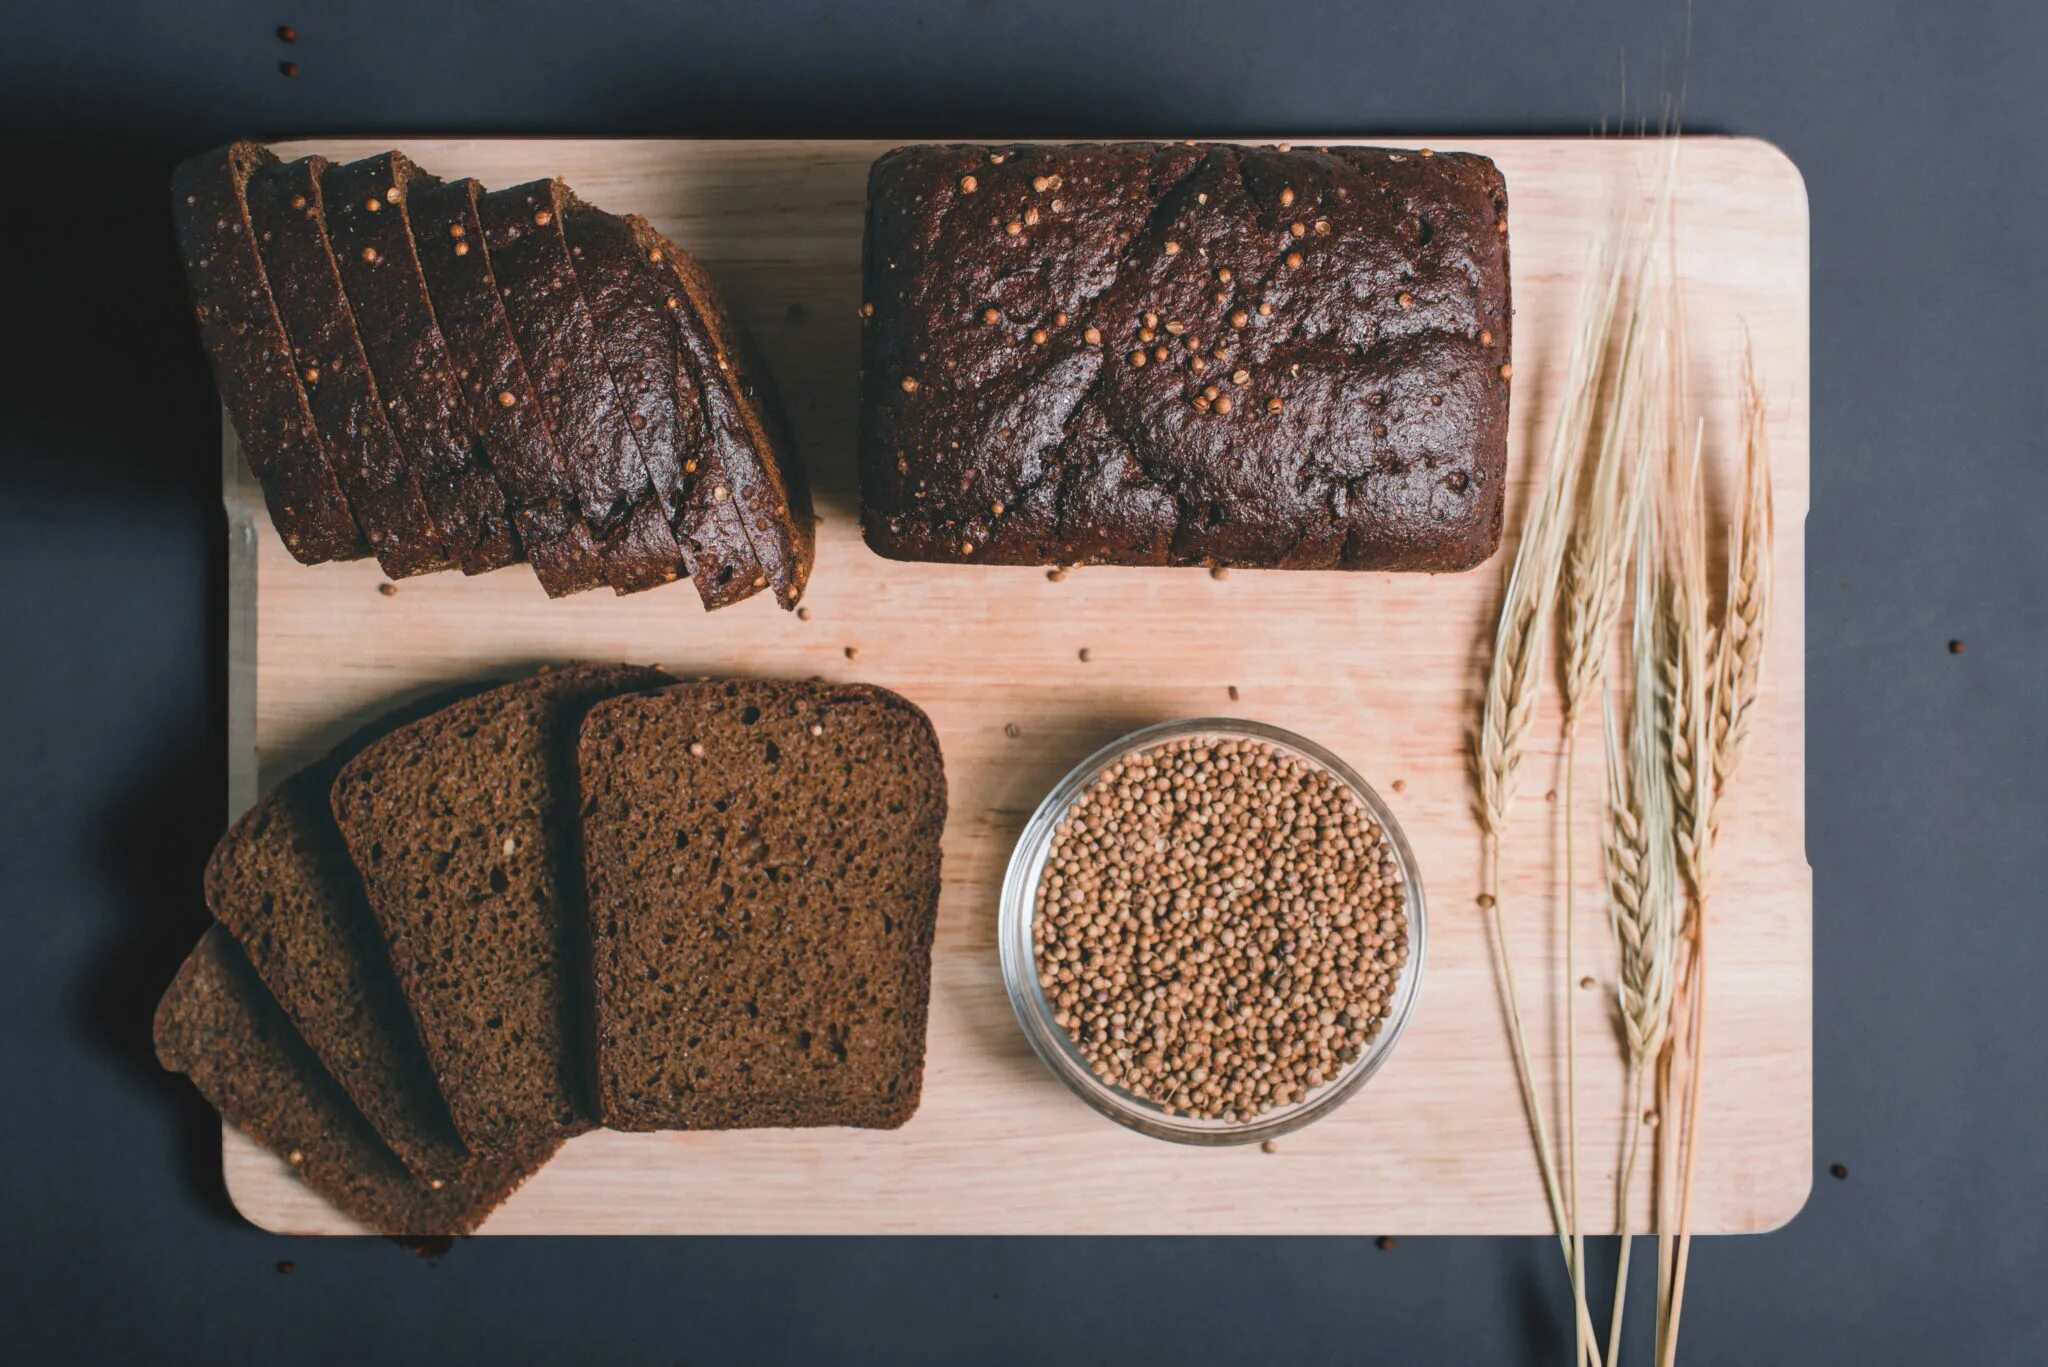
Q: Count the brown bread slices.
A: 11